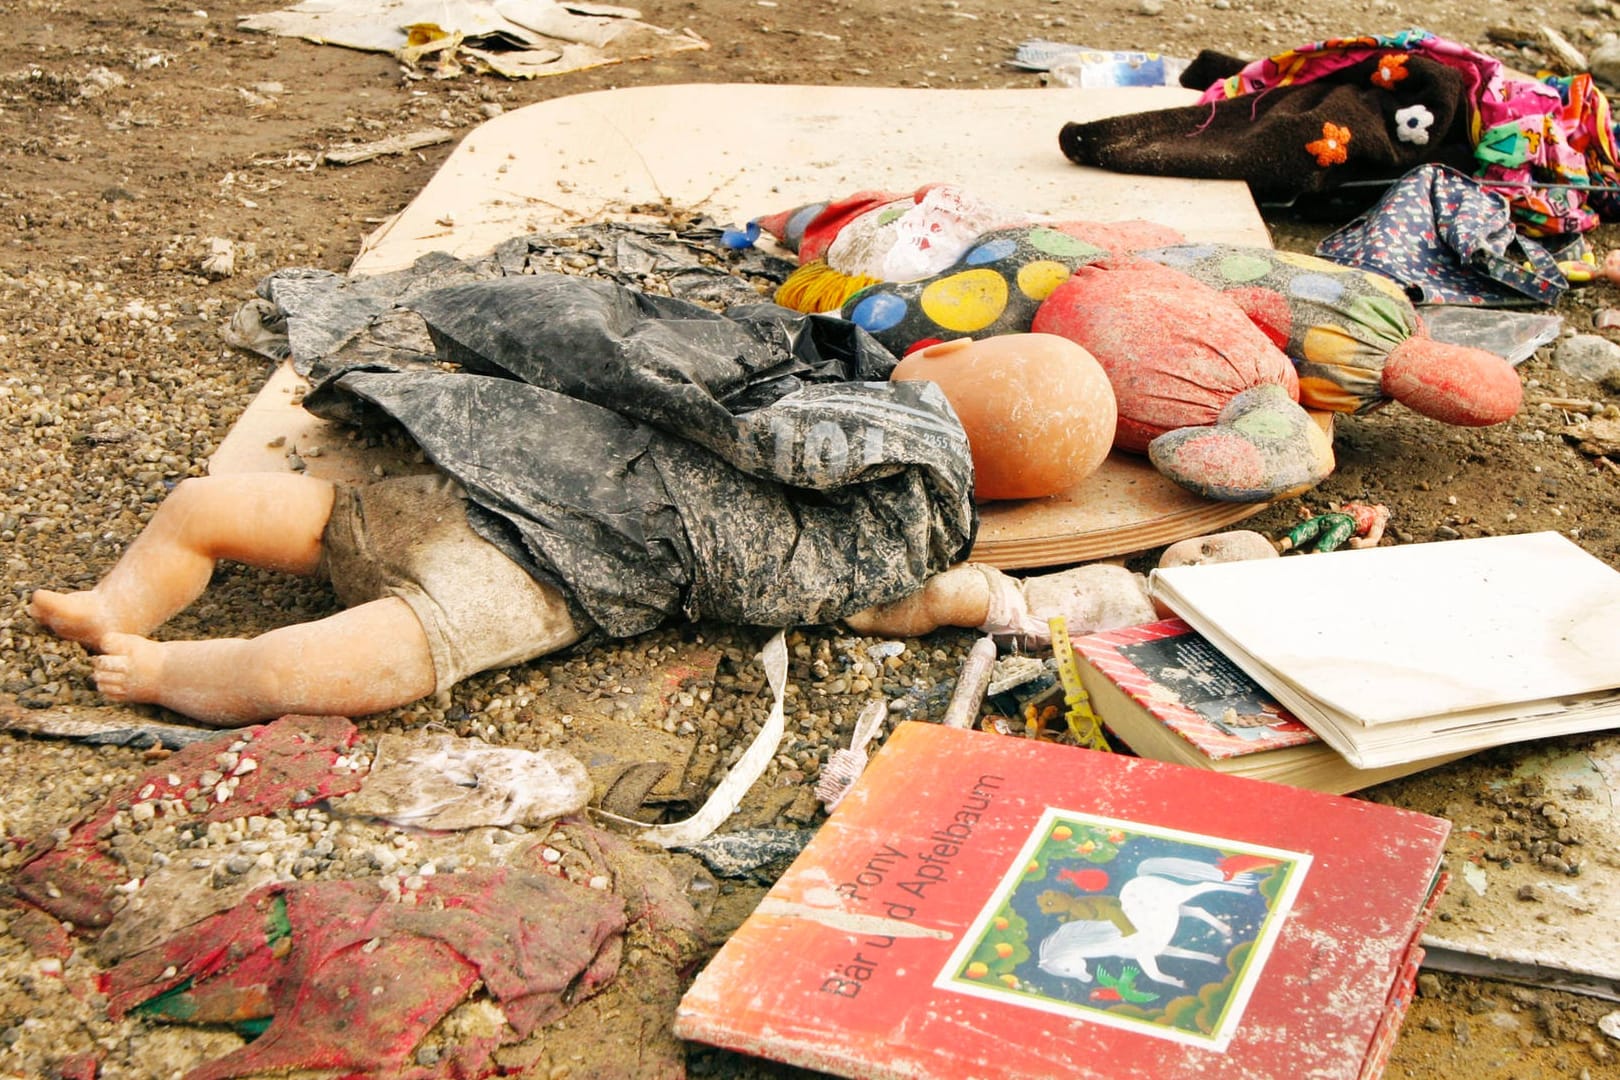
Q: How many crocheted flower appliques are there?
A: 3